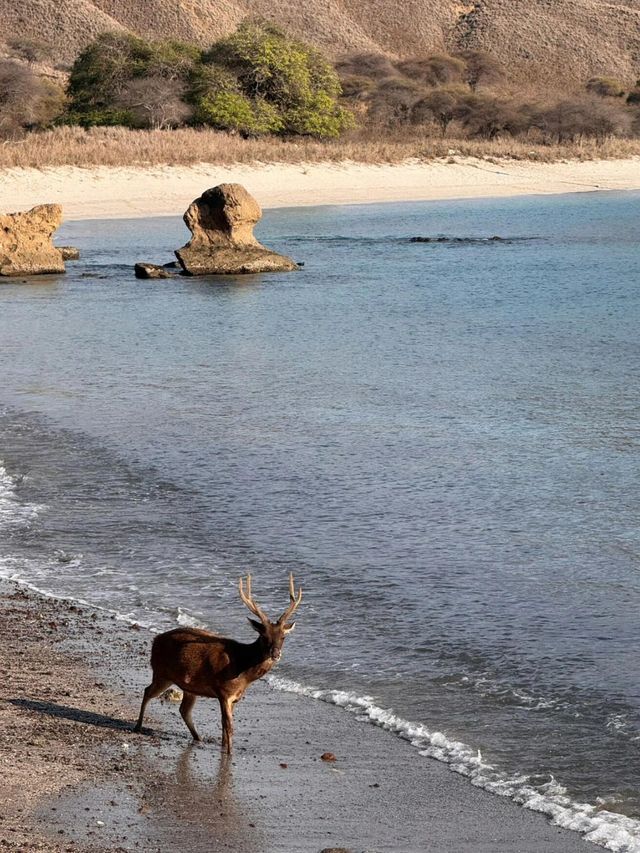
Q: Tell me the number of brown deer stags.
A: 1